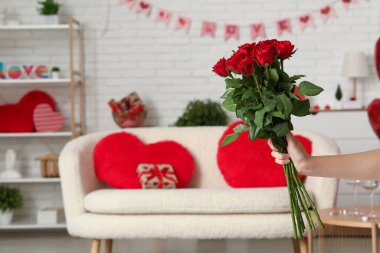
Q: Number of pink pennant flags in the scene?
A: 11